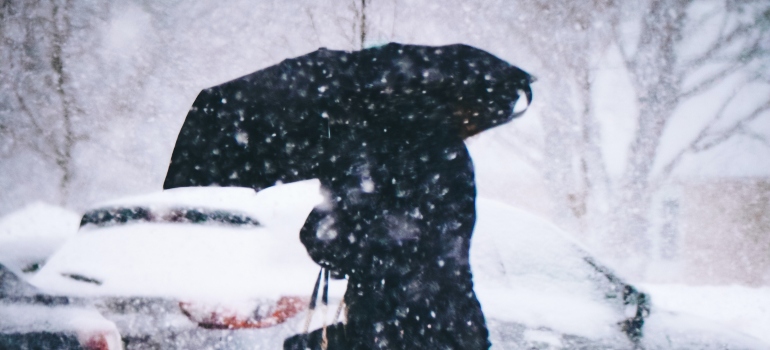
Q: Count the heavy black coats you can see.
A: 1